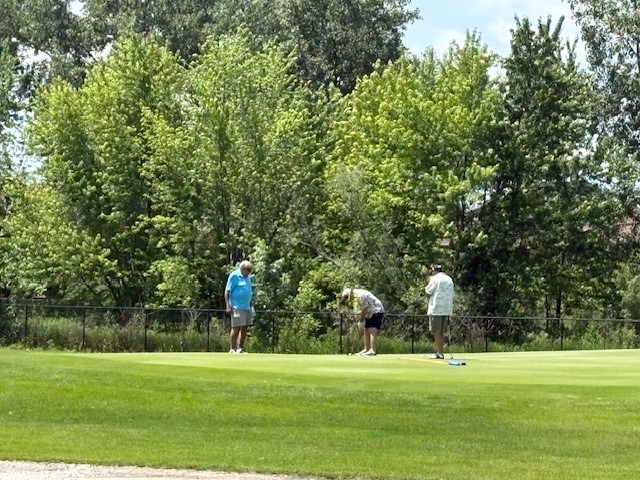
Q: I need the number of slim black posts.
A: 9